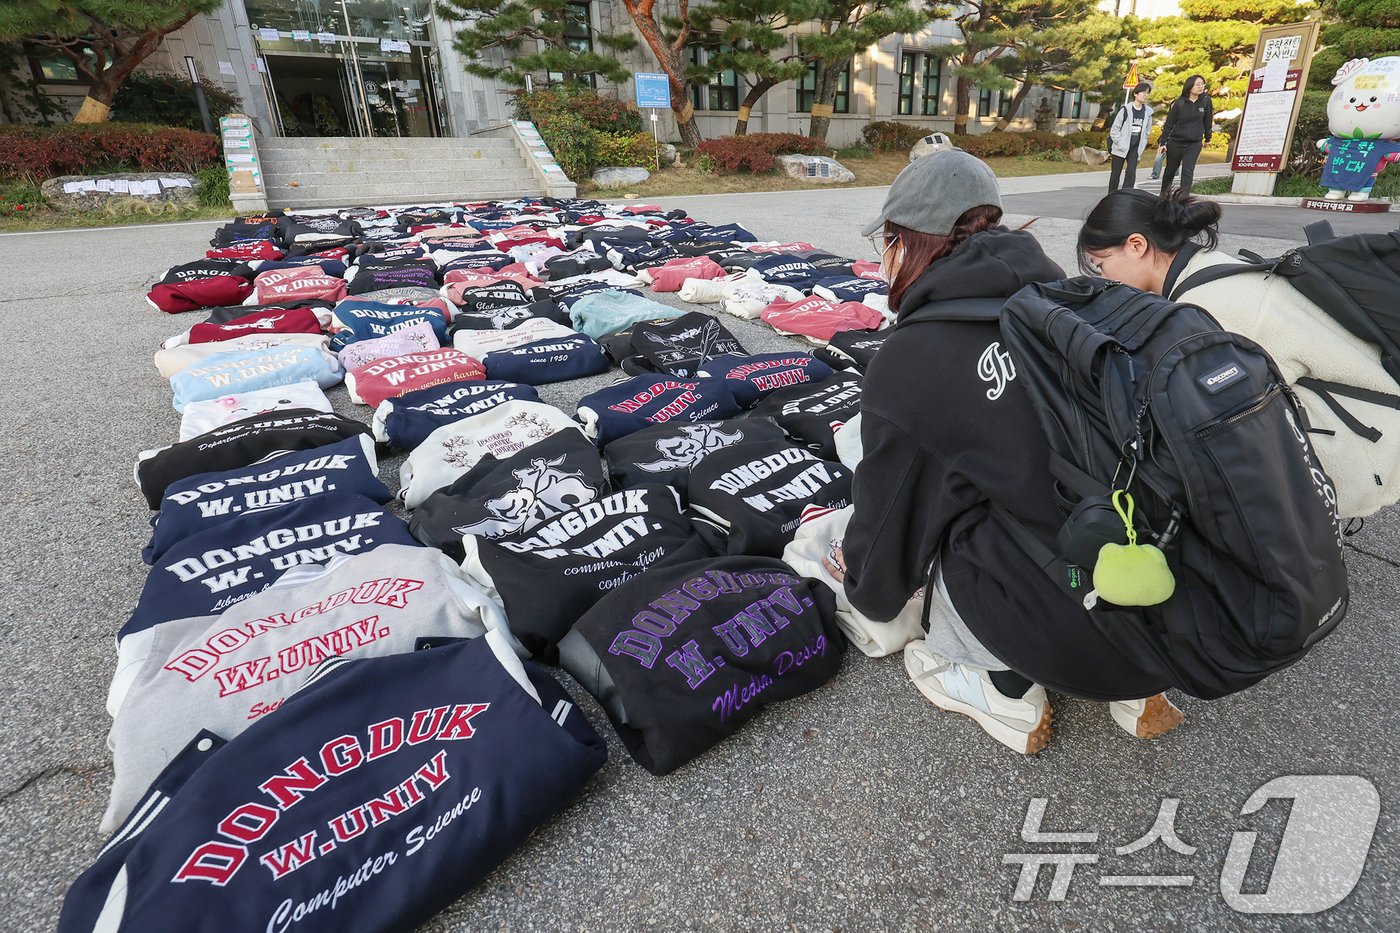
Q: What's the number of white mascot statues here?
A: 1